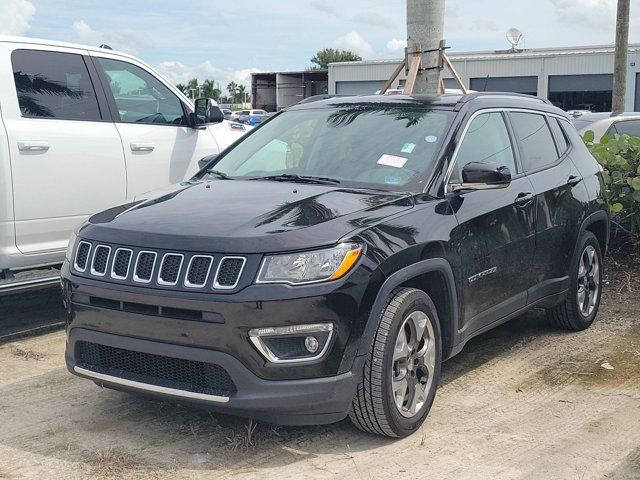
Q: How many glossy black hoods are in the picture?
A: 1